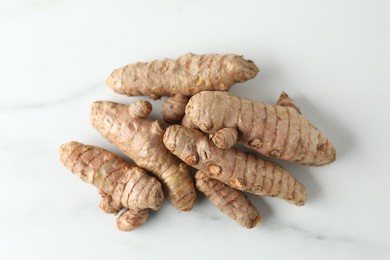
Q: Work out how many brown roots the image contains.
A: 6